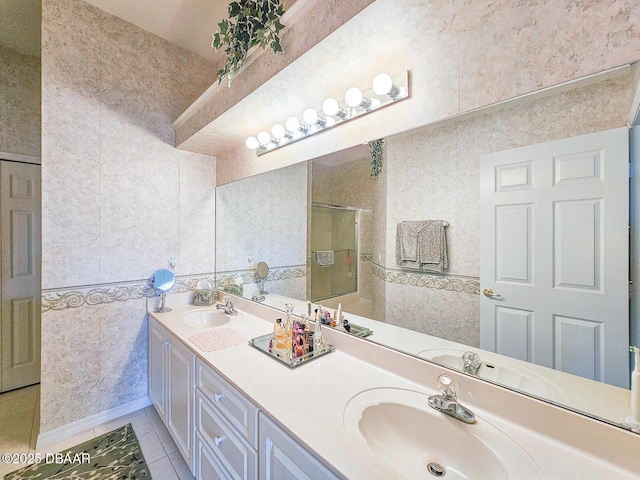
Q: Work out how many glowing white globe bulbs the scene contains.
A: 8